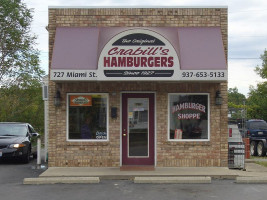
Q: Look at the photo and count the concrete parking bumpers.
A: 3